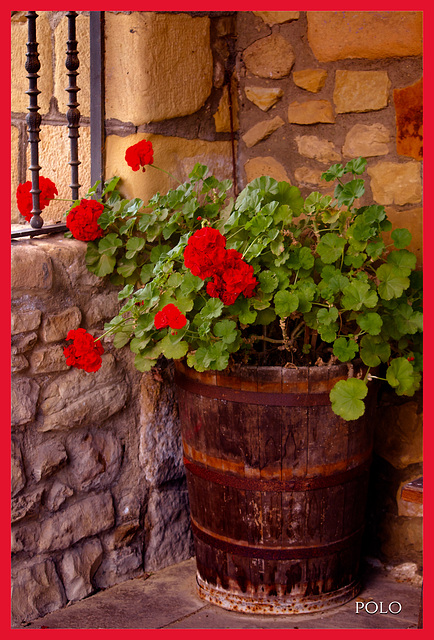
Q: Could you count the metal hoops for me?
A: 4